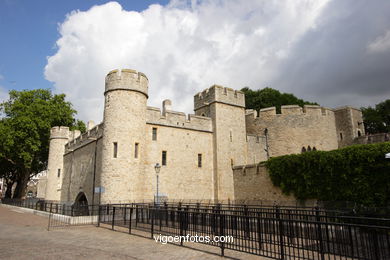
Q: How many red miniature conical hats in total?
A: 0